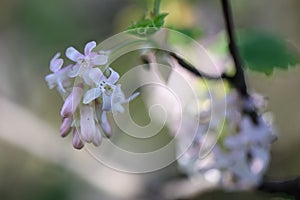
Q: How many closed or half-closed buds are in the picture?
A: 6